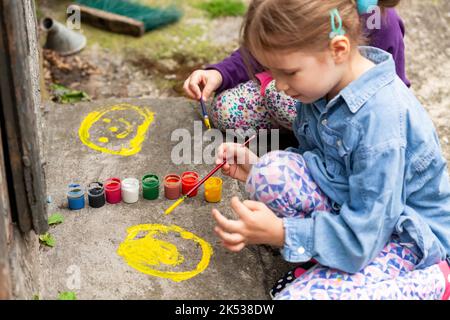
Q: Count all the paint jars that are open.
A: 8